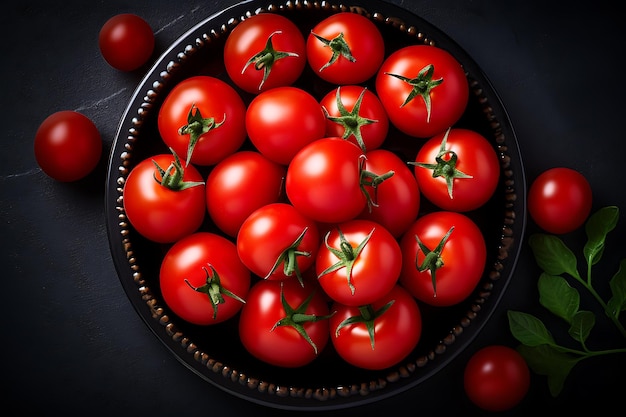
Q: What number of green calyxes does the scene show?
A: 14